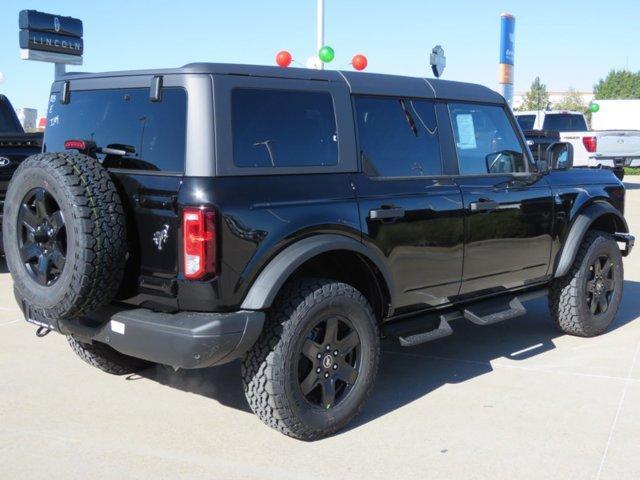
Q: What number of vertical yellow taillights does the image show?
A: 0